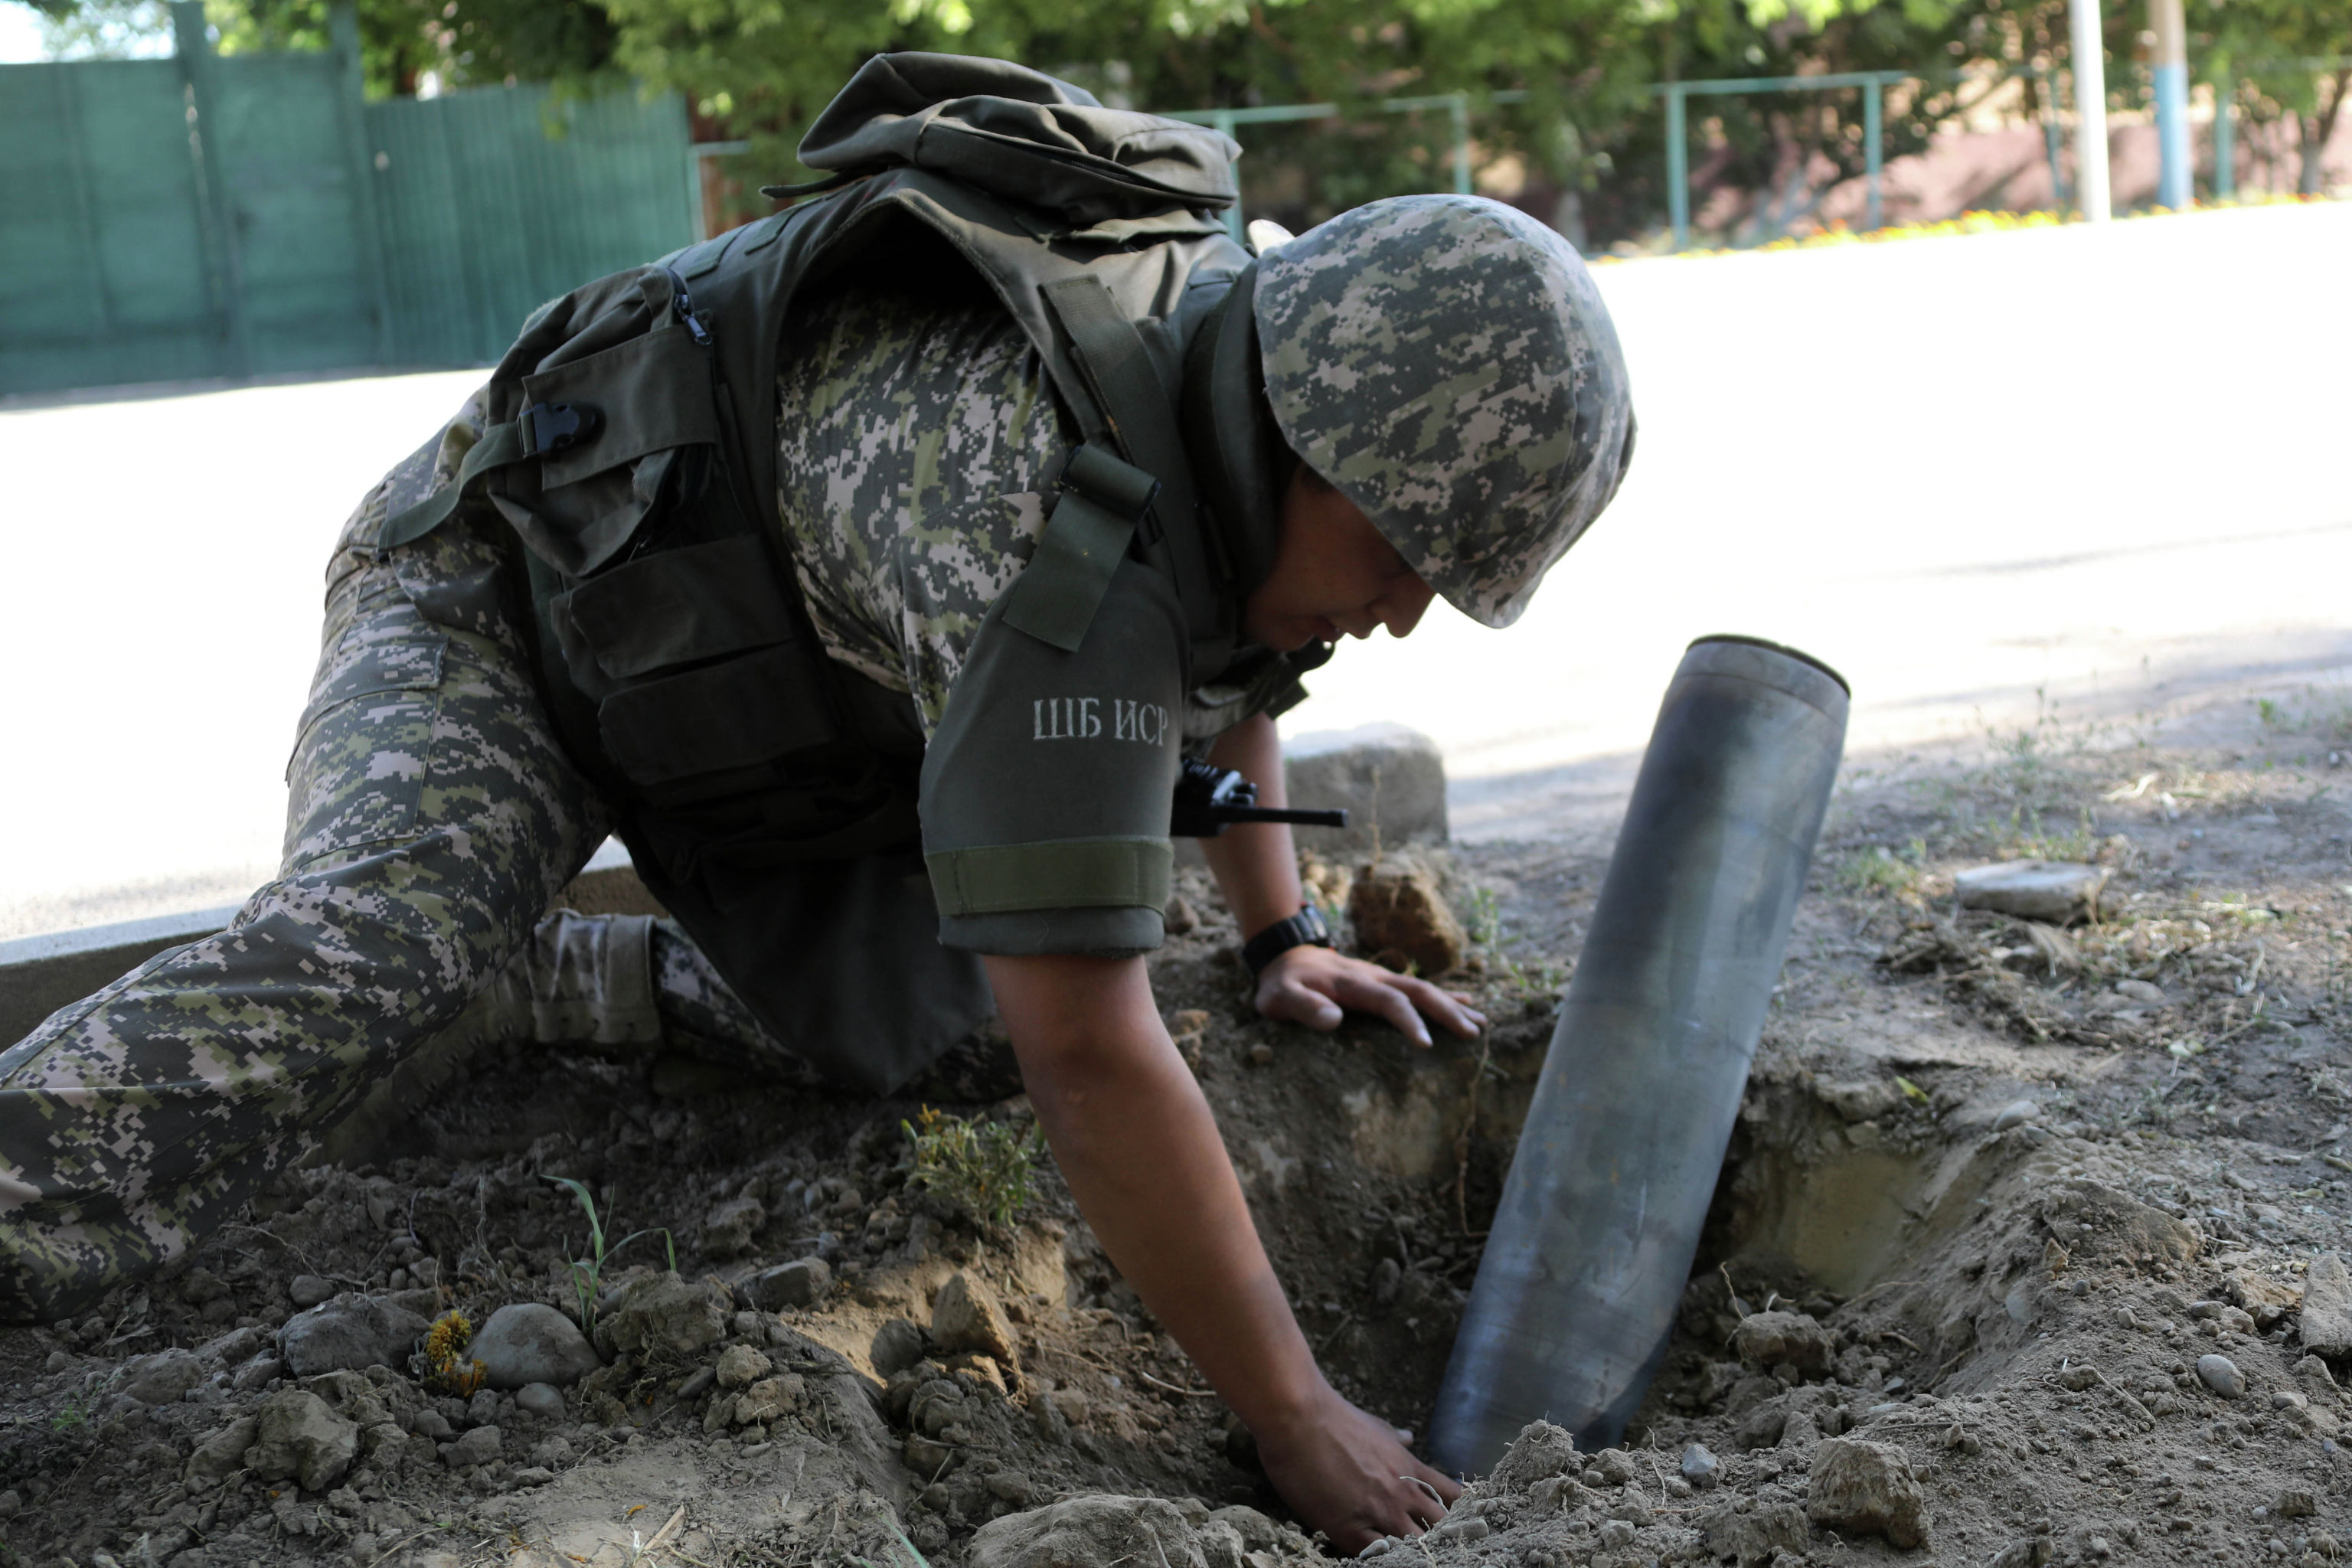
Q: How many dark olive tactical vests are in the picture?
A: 1